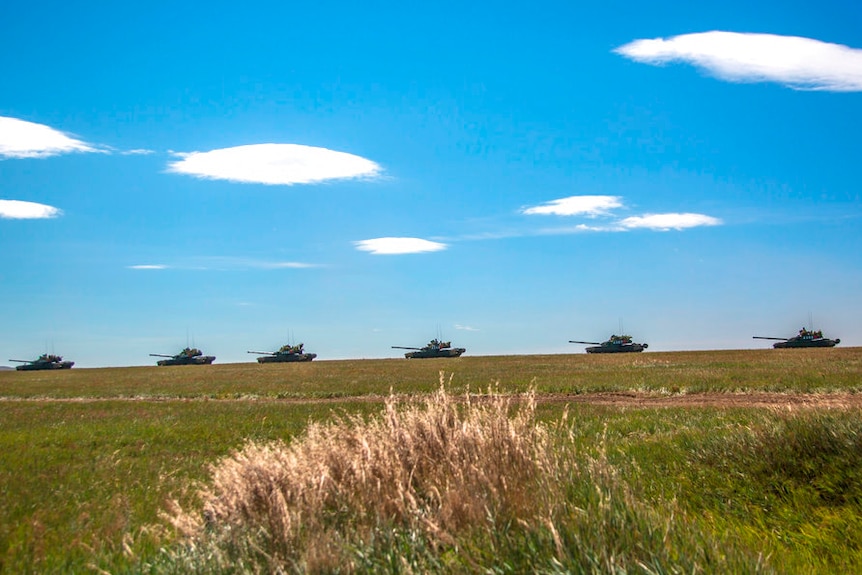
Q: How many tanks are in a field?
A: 6